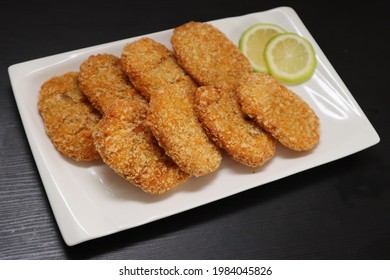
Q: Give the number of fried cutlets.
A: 8